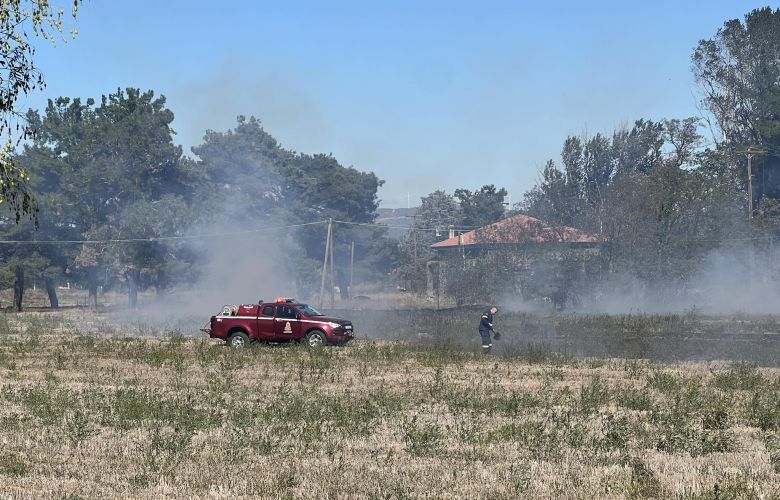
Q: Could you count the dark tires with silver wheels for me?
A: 2